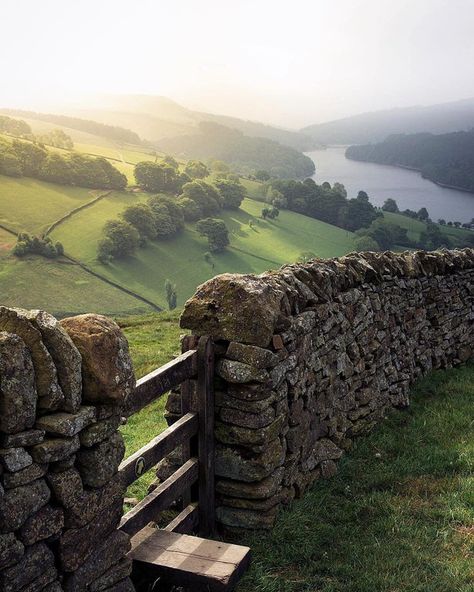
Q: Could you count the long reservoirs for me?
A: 1